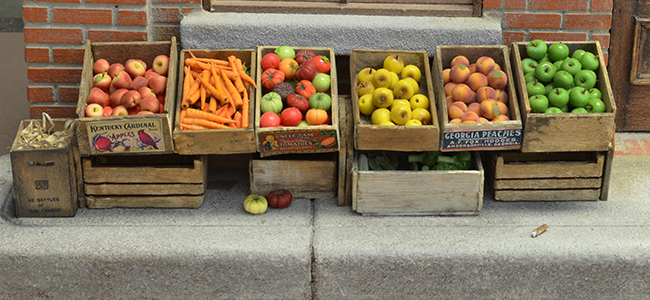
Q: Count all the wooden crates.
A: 11